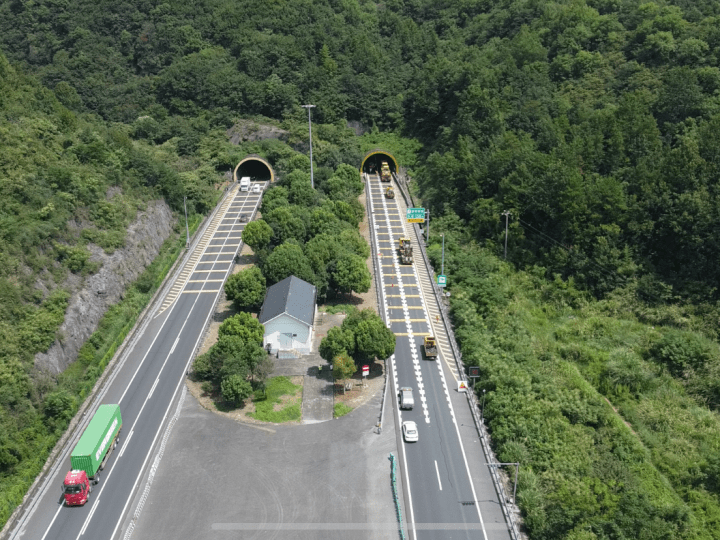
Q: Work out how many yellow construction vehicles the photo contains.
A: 4